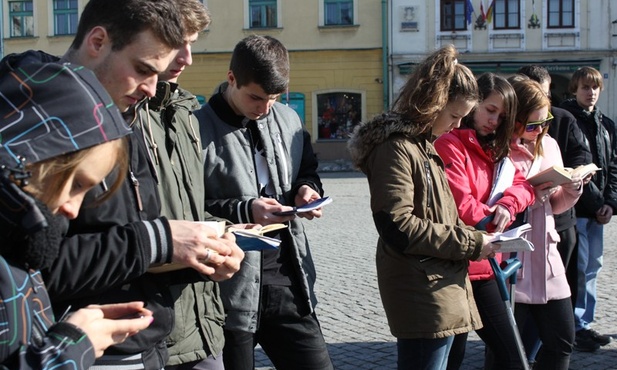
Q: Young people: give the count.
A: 9